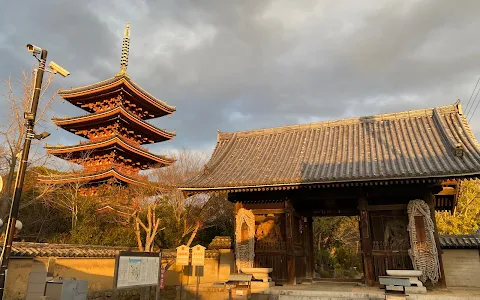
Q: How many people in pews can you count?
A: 0